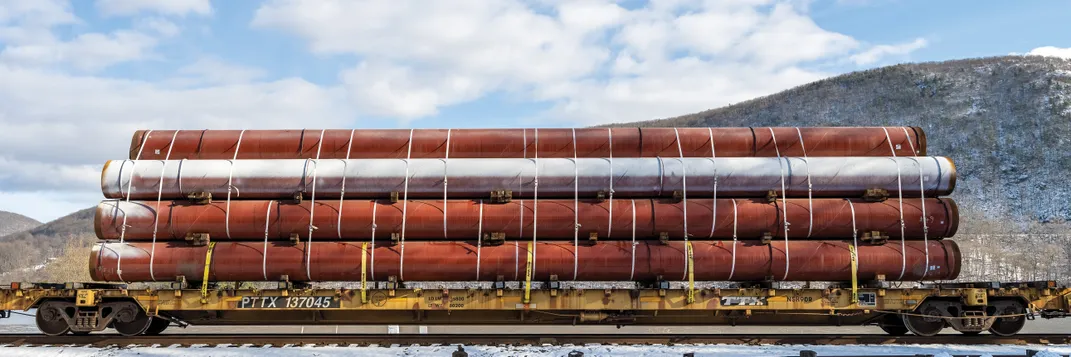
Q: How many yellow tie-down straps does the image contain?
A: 5